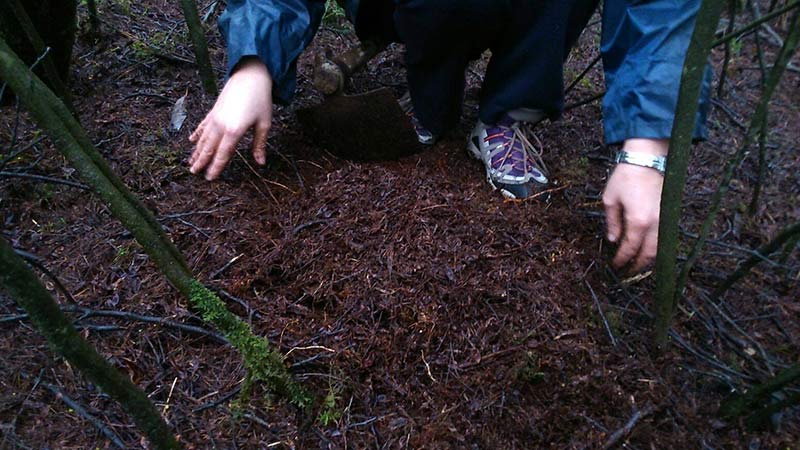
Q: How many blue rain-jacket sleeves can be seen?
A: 2